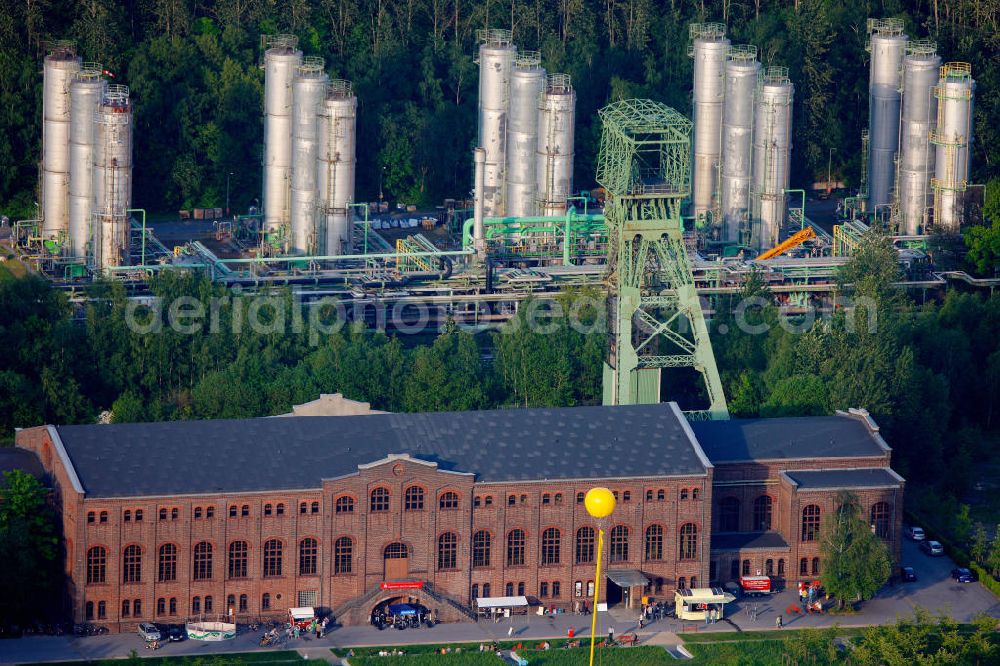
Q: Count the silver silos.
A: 15